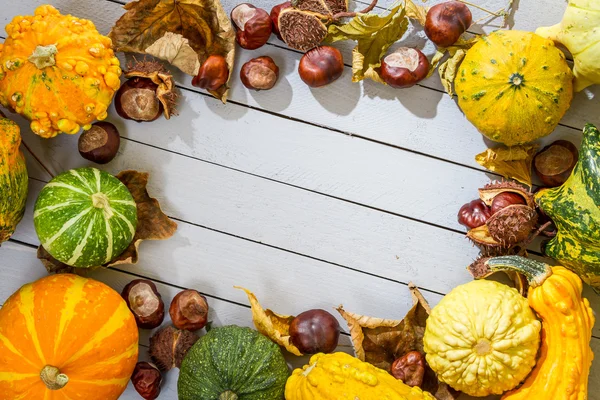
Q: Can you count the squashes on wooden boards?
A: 11